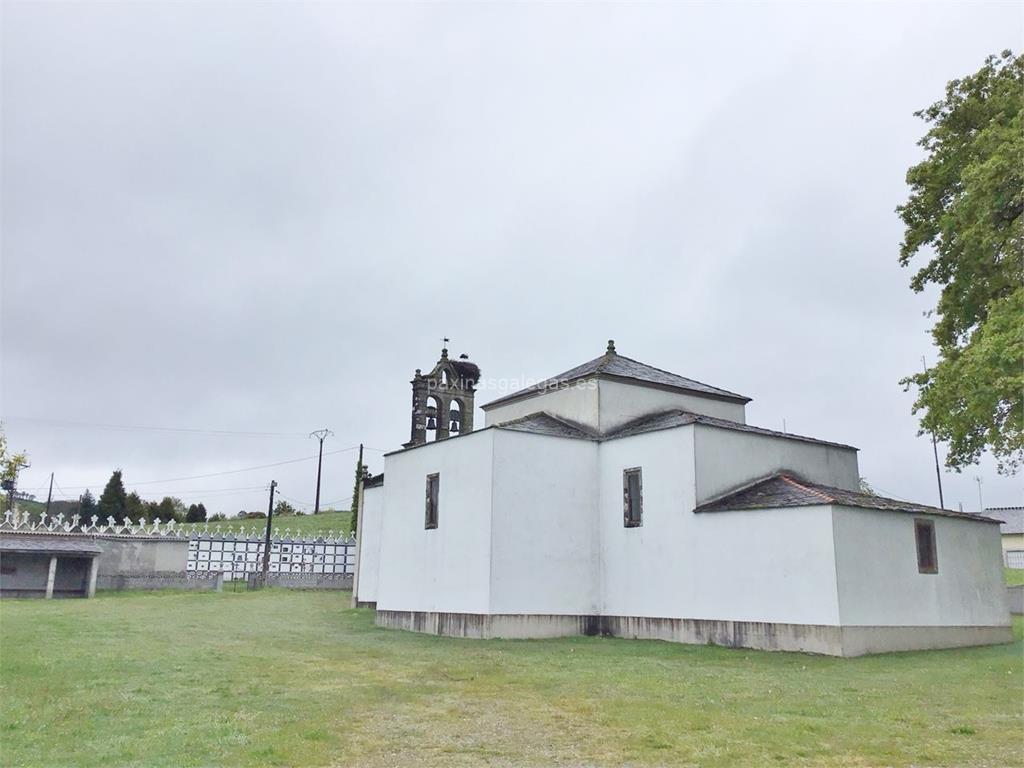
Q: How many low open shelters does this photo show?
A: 1